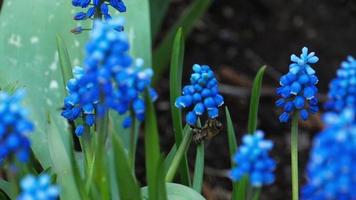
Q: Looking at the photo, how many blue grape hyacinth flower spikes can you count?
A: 11